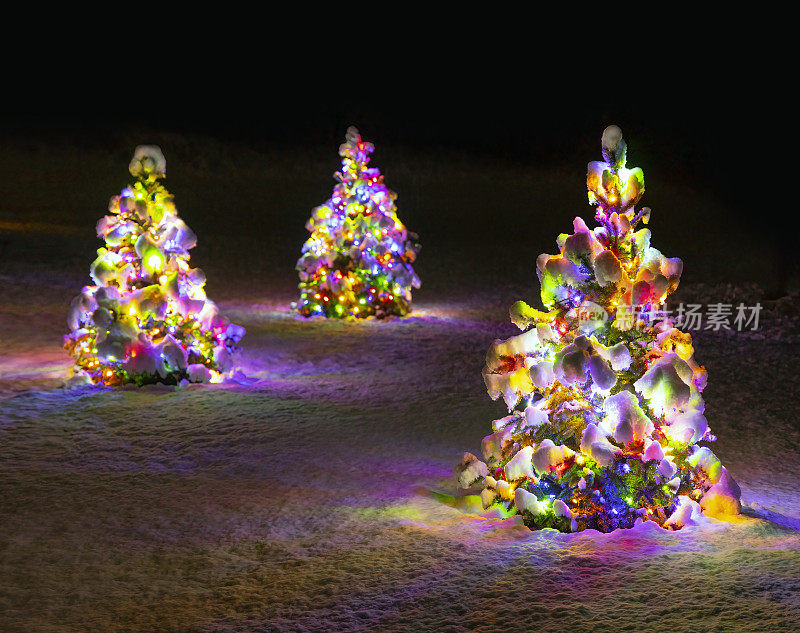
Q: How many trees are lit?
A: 3